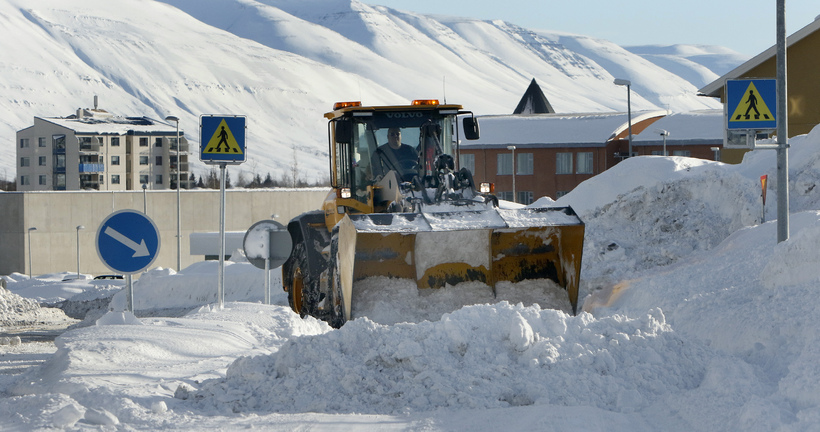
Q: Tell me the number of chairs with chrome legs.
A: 0